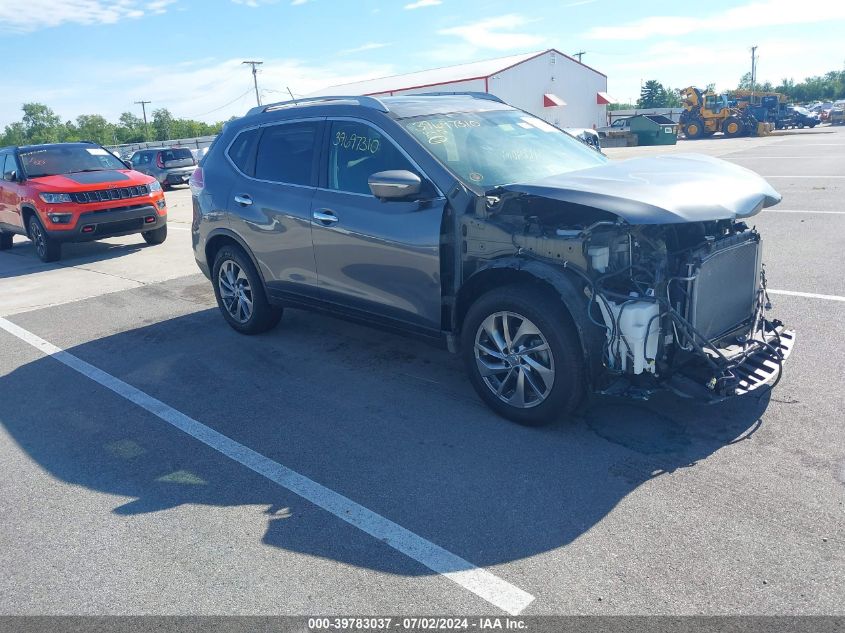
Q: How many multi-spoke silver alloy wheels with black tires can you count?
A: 2